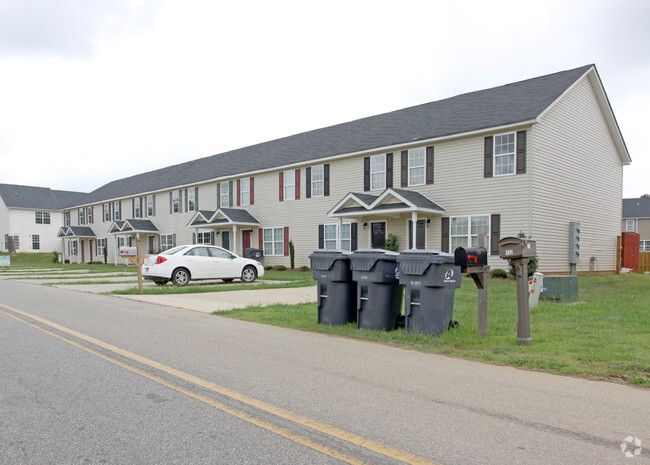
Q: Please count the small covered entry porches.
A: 4